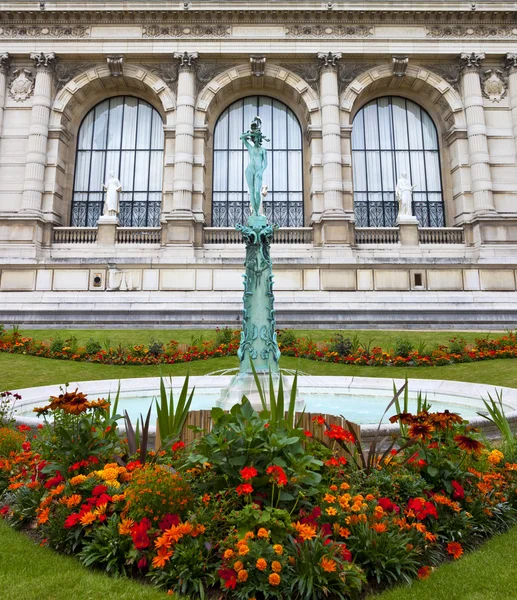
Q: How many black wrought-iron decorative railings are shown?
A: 3